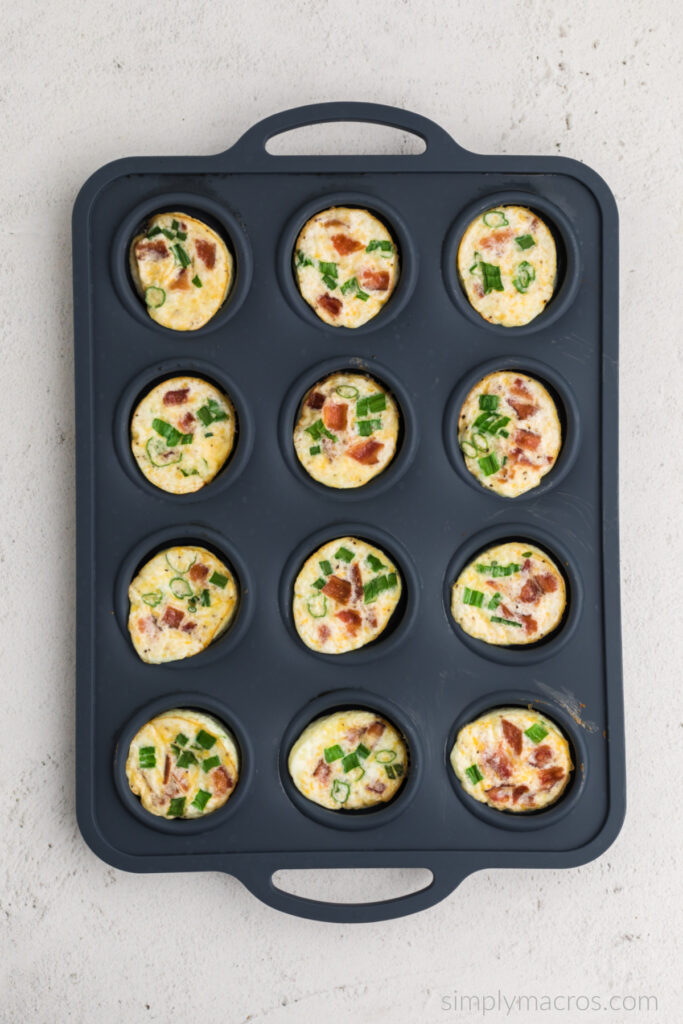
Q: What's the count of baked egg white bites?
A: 12